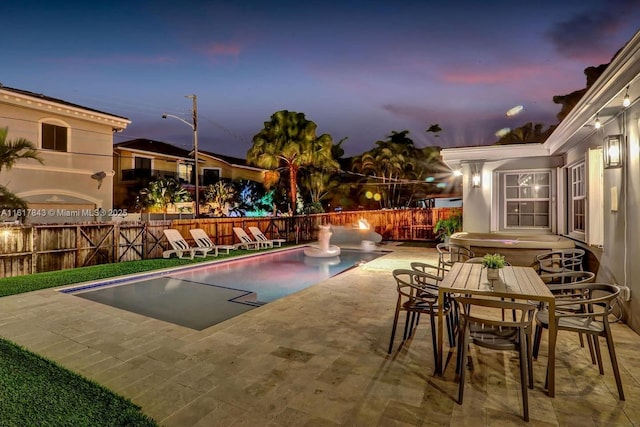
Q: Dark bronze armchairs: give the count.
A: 8